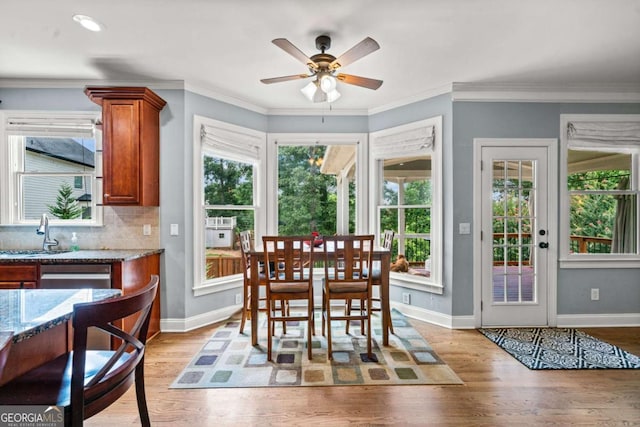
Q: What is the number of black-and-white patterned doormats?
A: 1